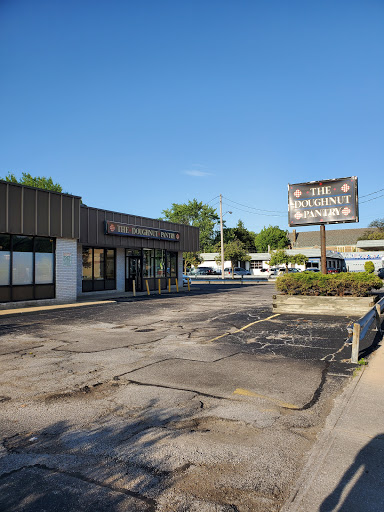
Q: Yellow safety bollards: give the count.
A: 6